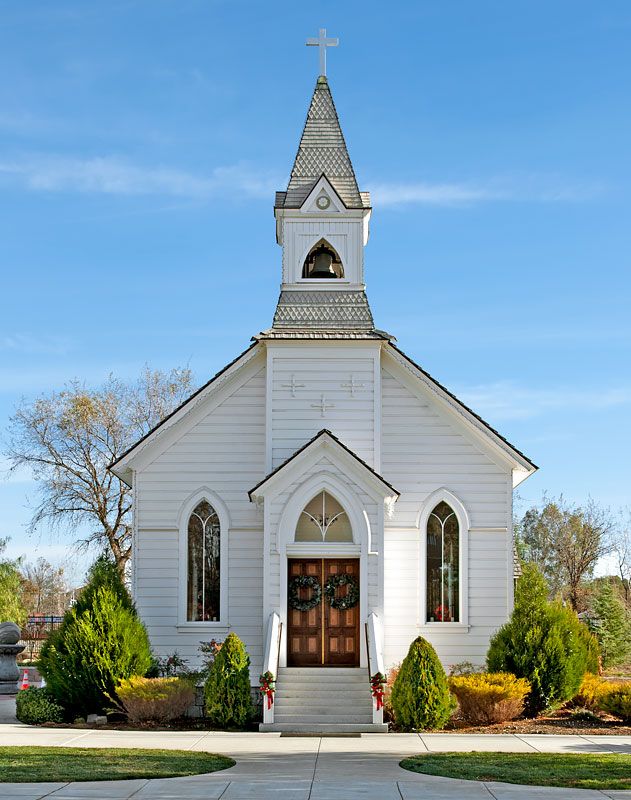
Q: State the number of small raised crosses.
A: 3